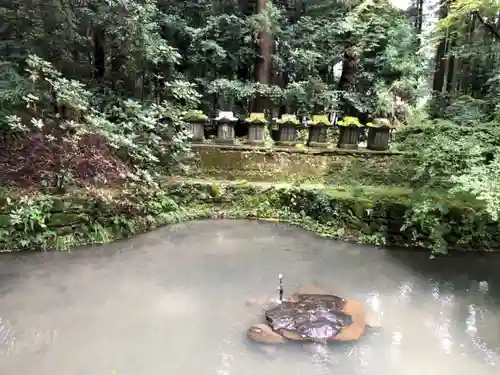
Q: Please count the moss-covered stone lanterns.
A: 7